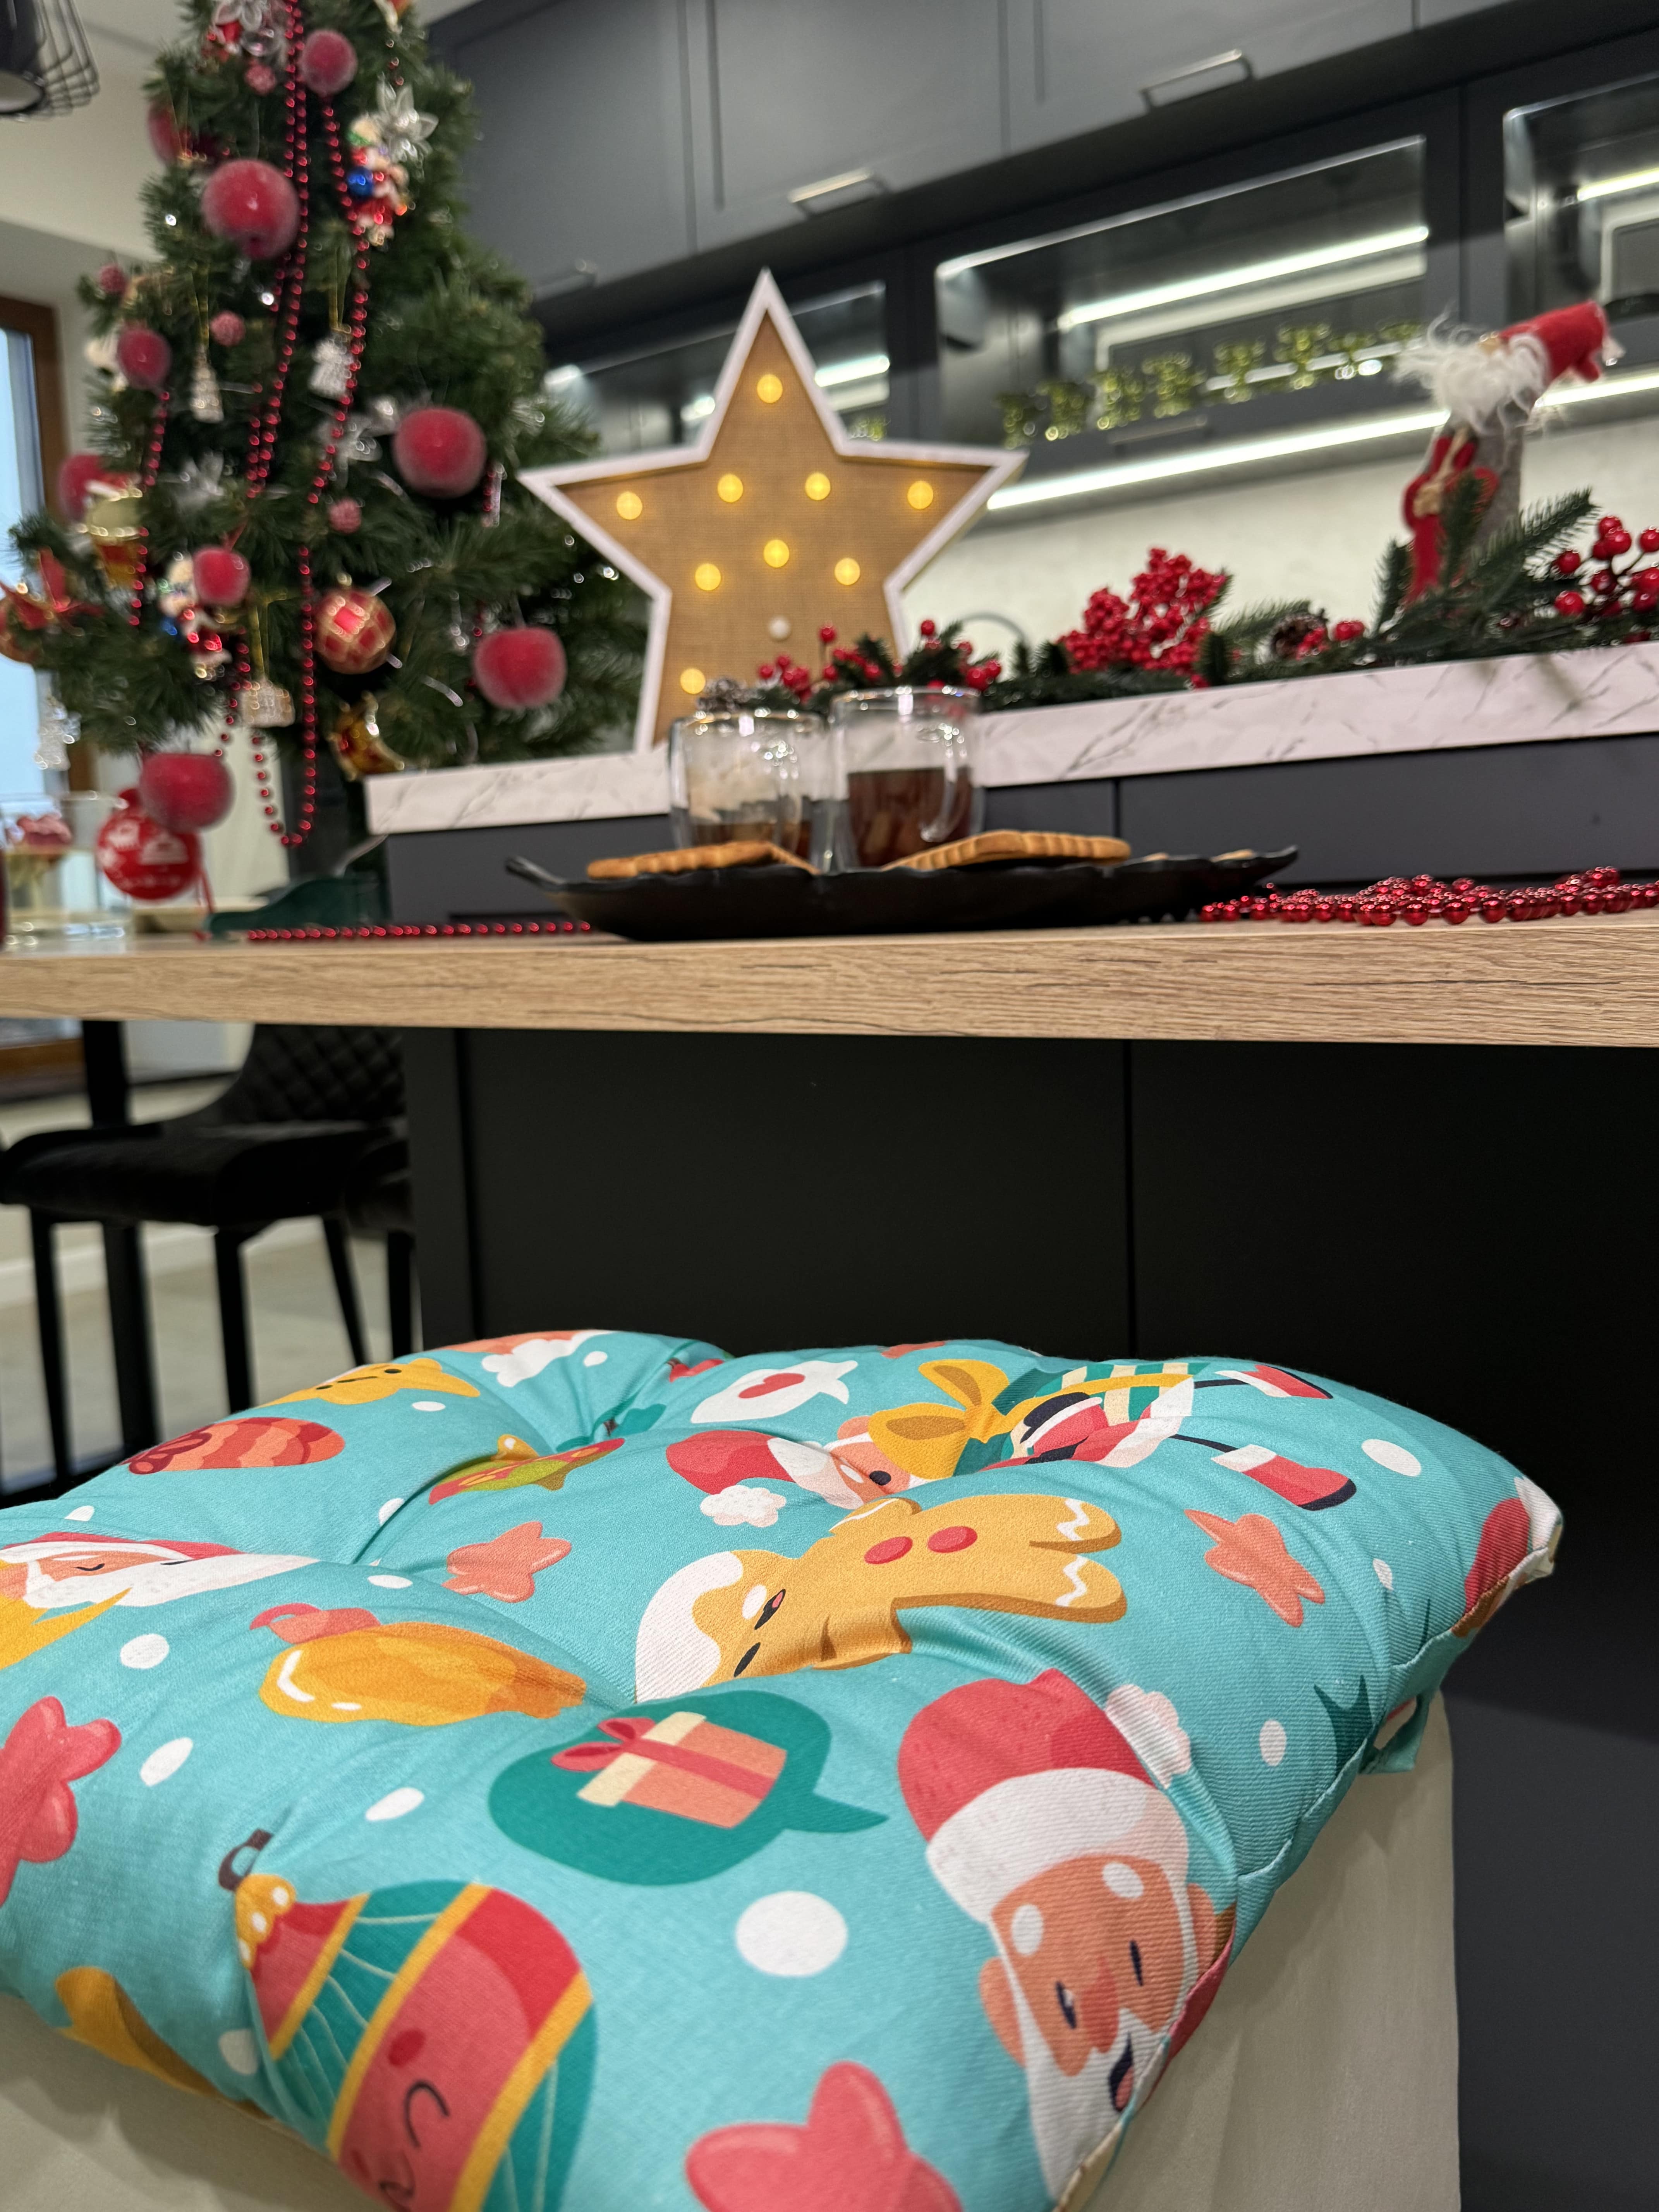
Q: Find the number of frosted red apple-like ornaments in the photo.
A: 9